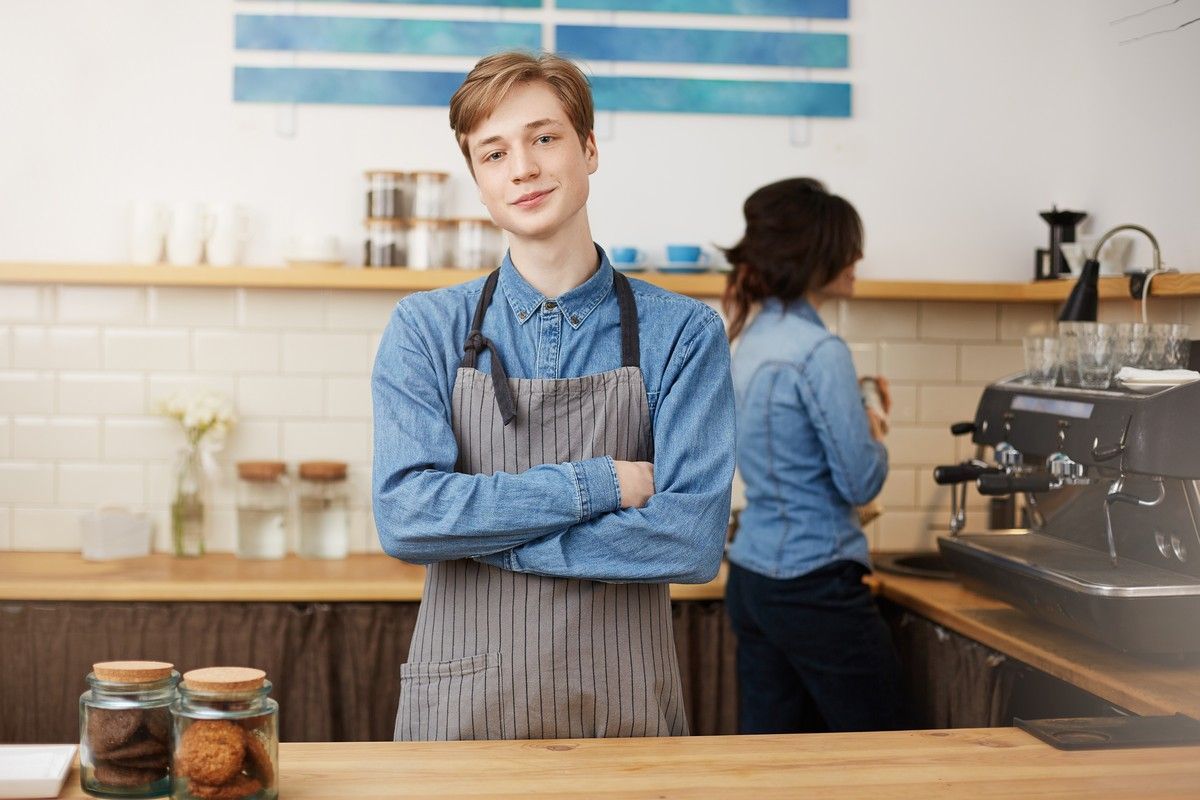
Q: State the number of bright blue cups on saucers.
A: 2